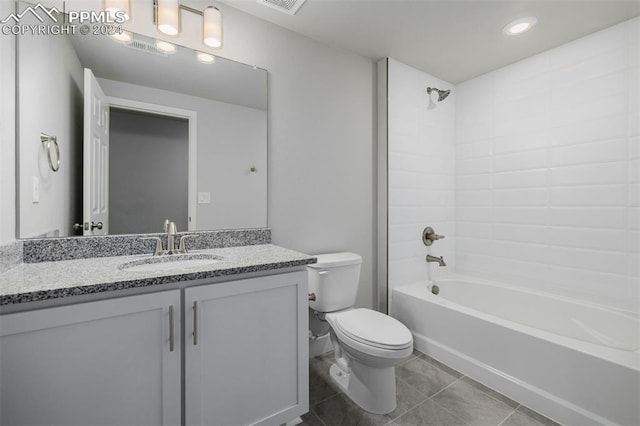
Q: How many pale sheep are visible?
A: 0